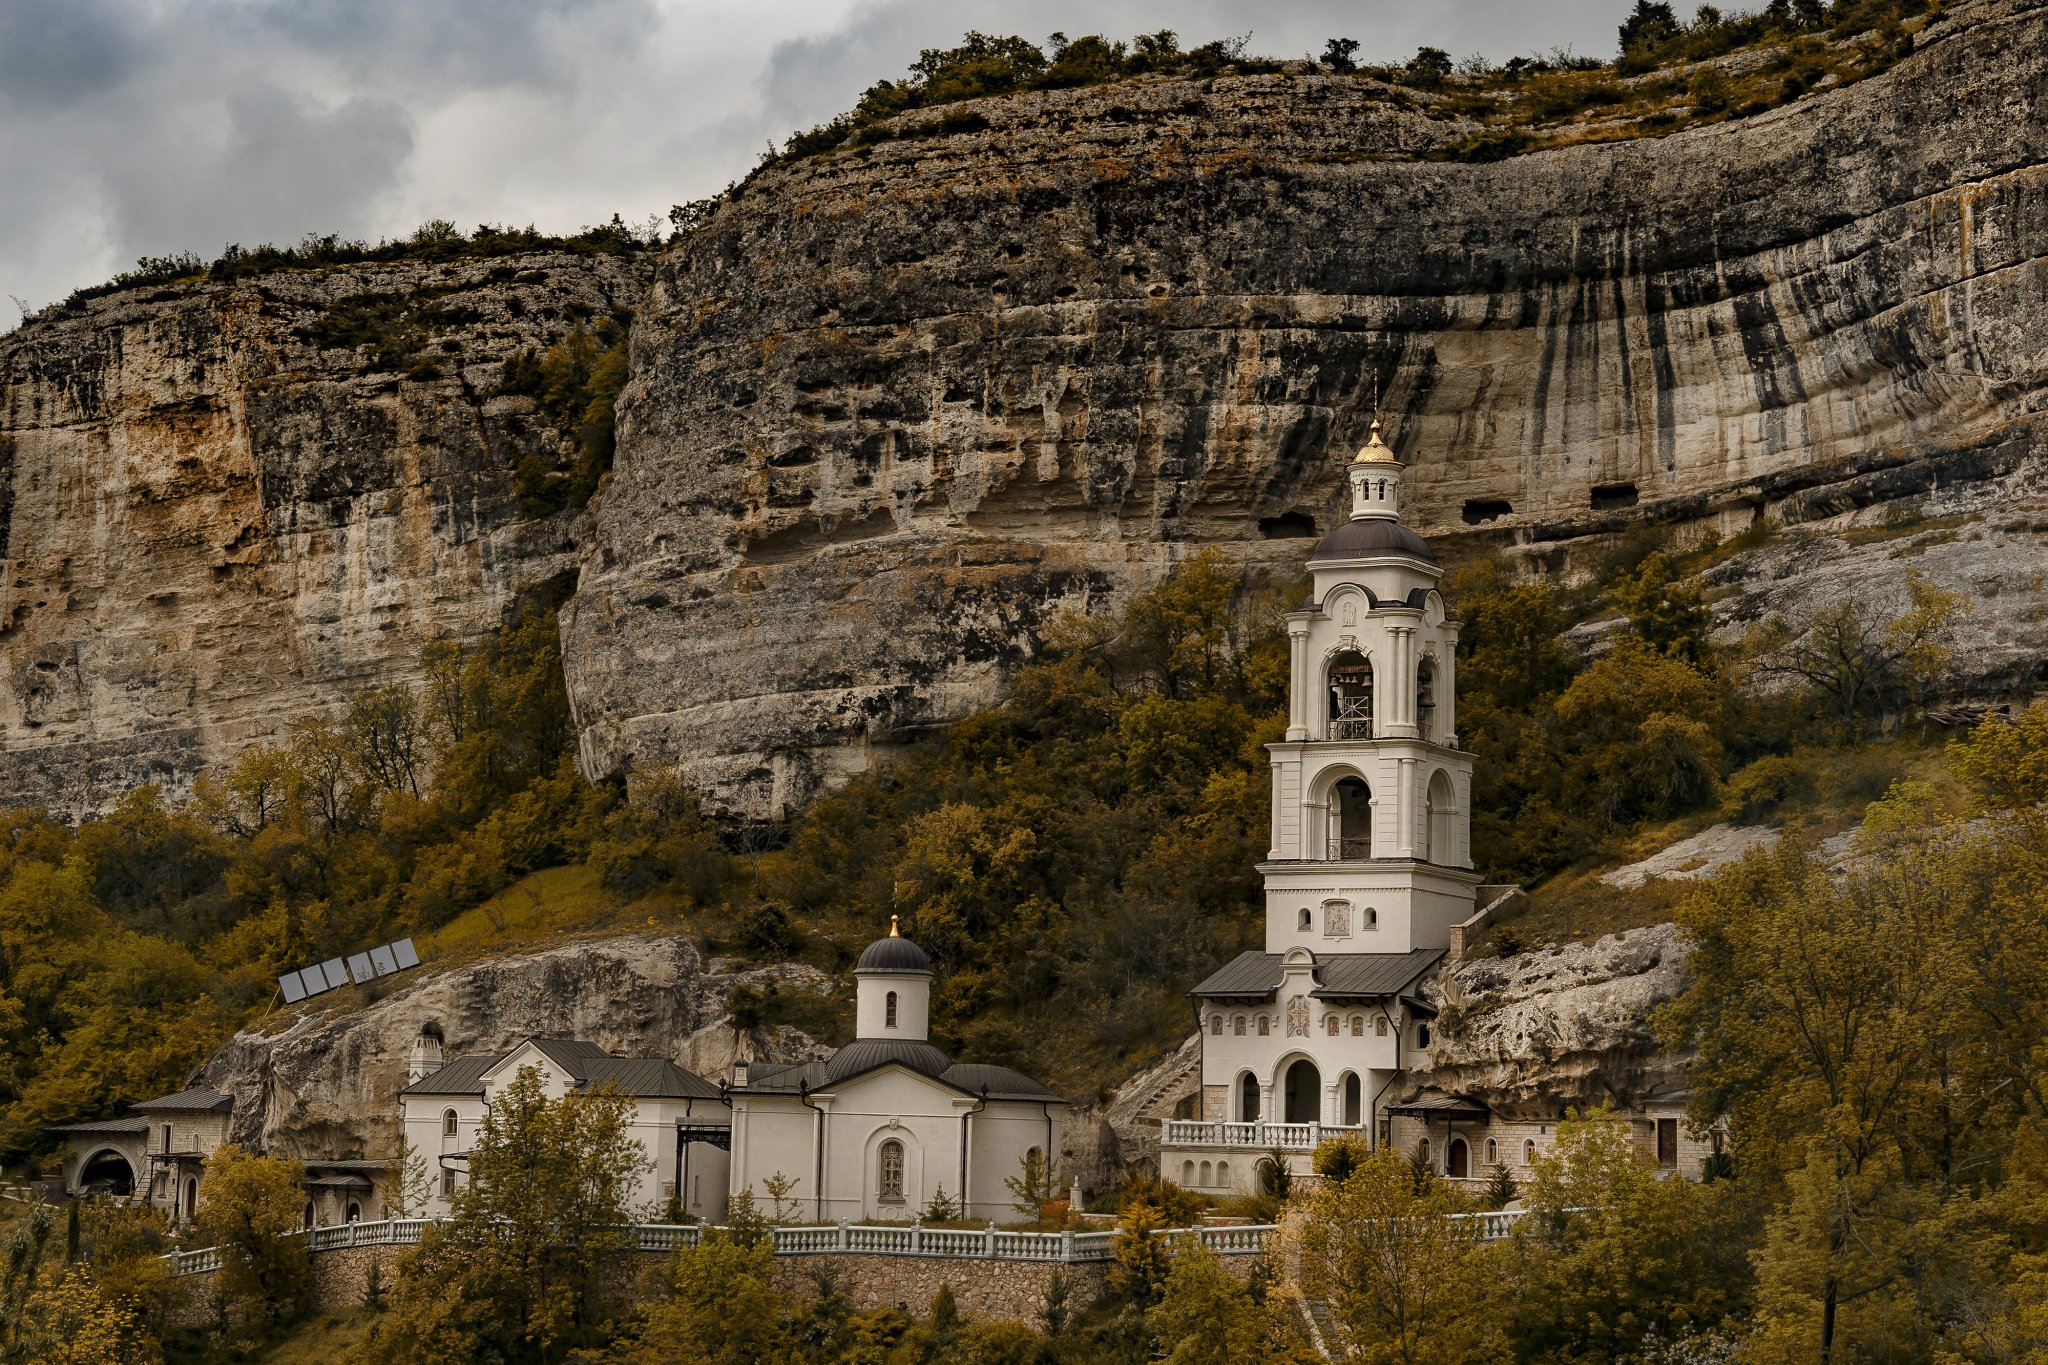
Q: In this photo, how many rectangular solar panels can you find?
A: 6